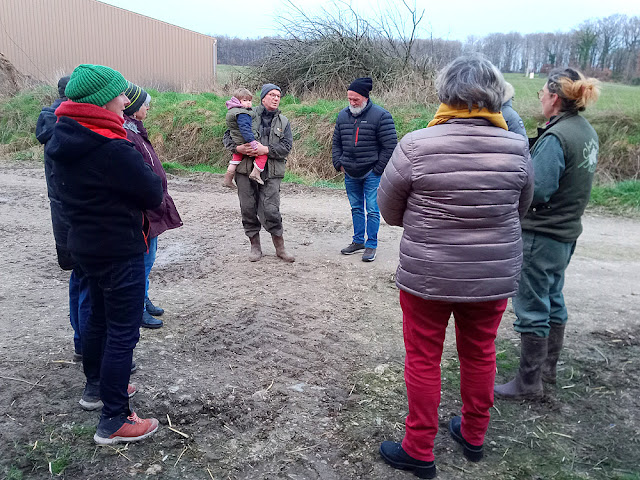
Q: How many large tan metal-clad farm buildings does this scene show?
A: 1